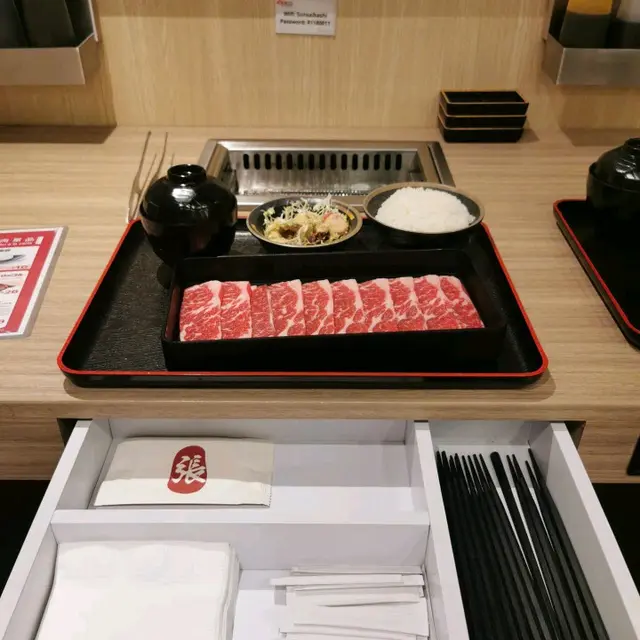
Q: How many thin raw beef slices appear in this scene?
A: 10